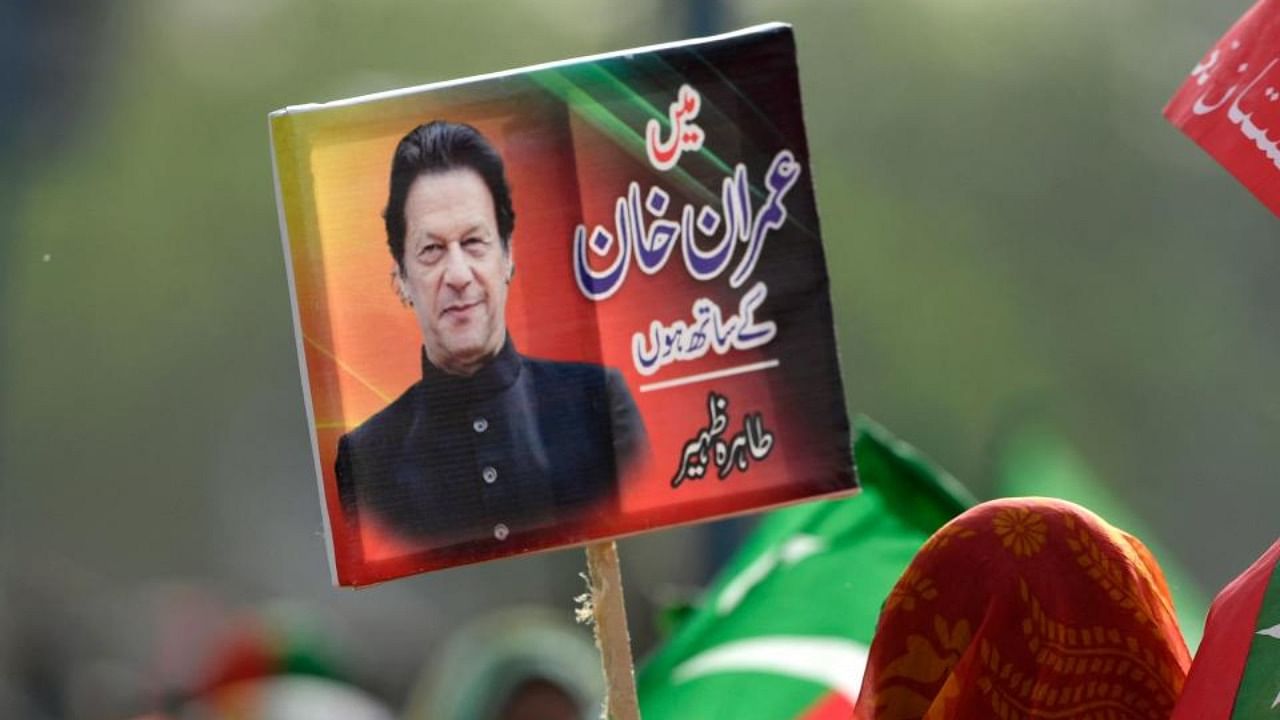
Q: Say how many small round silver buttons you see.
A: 3